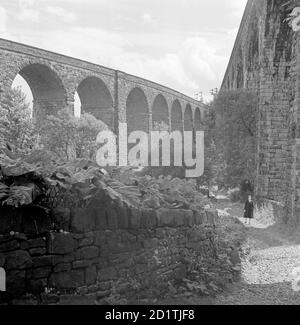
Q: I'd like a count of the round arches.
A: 7